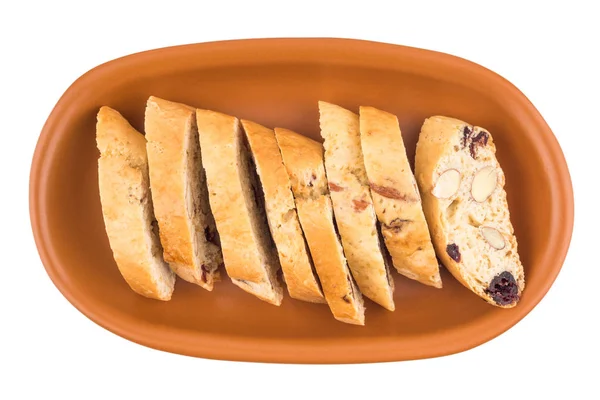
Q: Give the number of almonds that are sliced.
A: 3